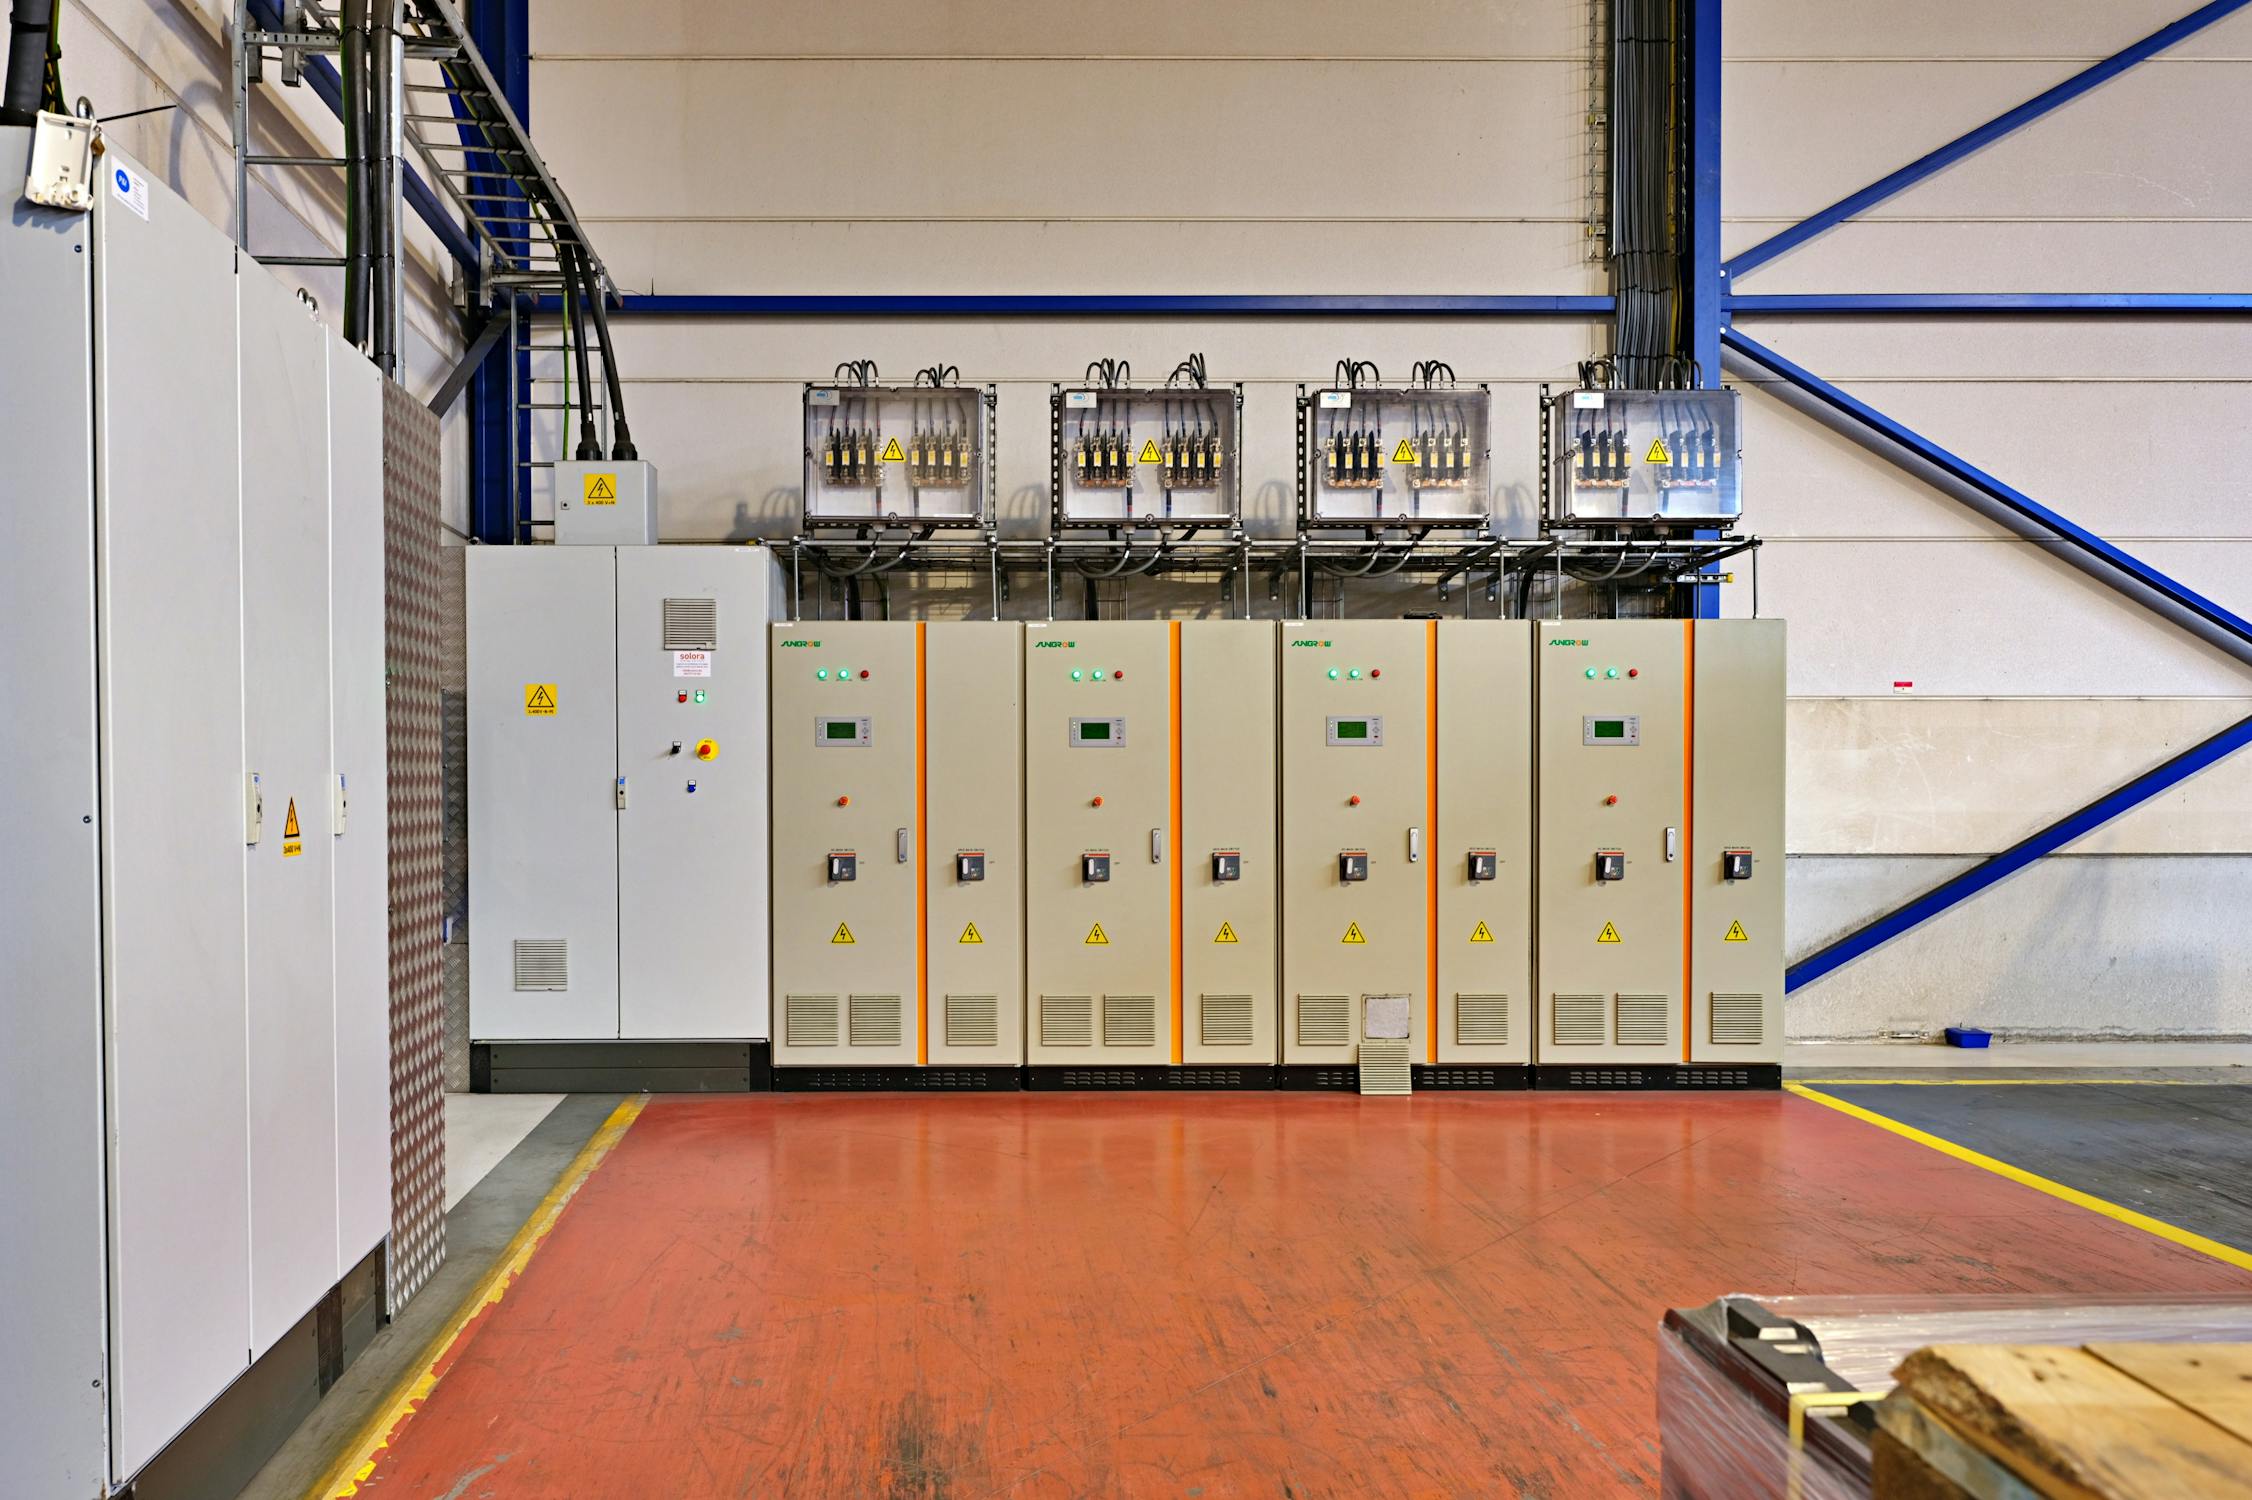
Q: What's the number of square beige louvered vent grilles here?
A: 12